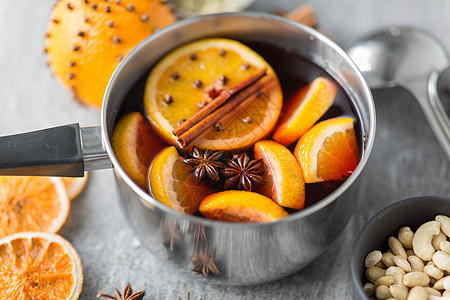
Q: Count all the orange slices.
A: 10